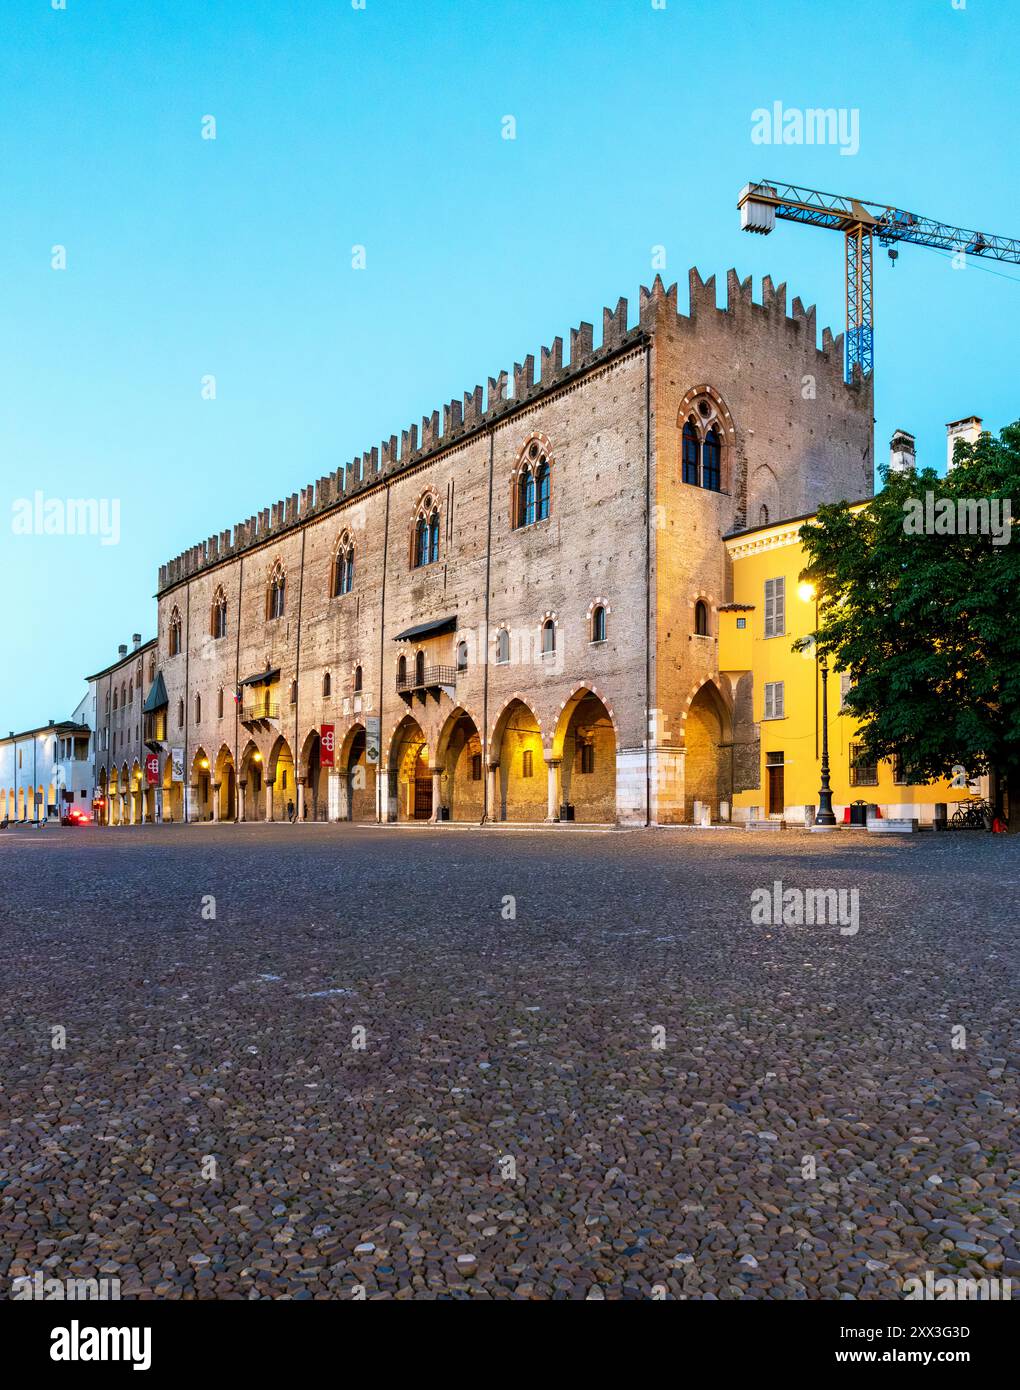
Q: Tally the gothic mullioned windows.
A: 7